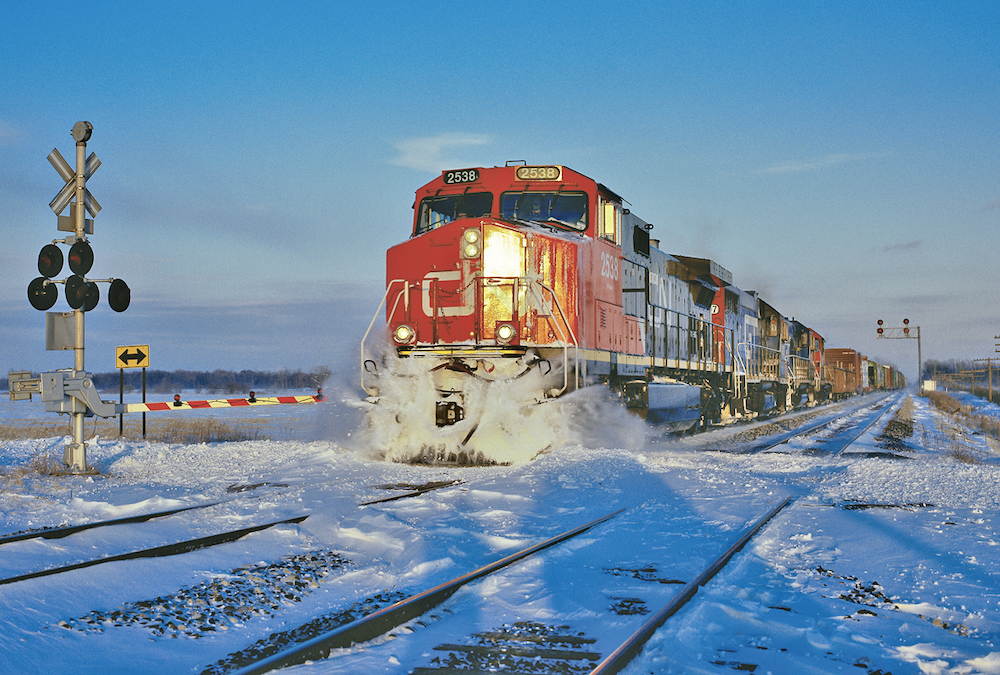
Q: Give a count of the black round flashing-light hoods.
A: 6